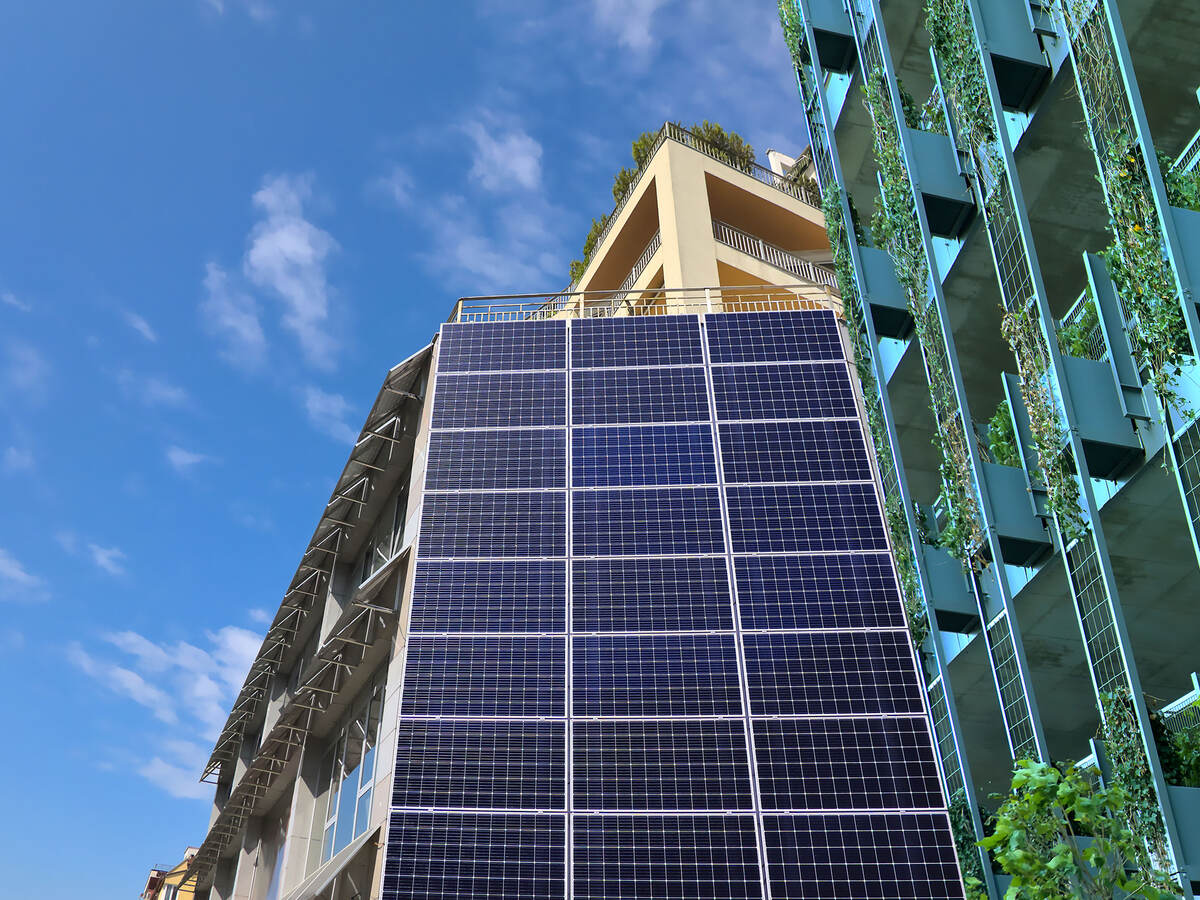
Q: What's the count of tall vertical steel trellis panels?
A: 4